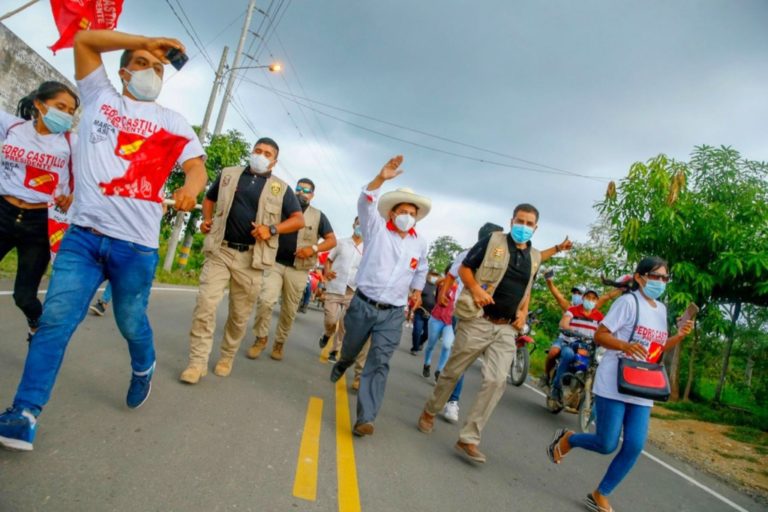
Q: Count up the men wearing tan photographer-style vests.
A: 3